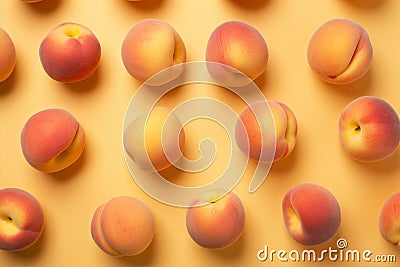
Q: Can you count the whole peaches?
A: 11